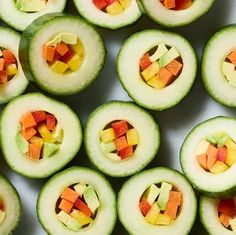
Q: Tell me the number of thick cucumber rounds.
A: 14